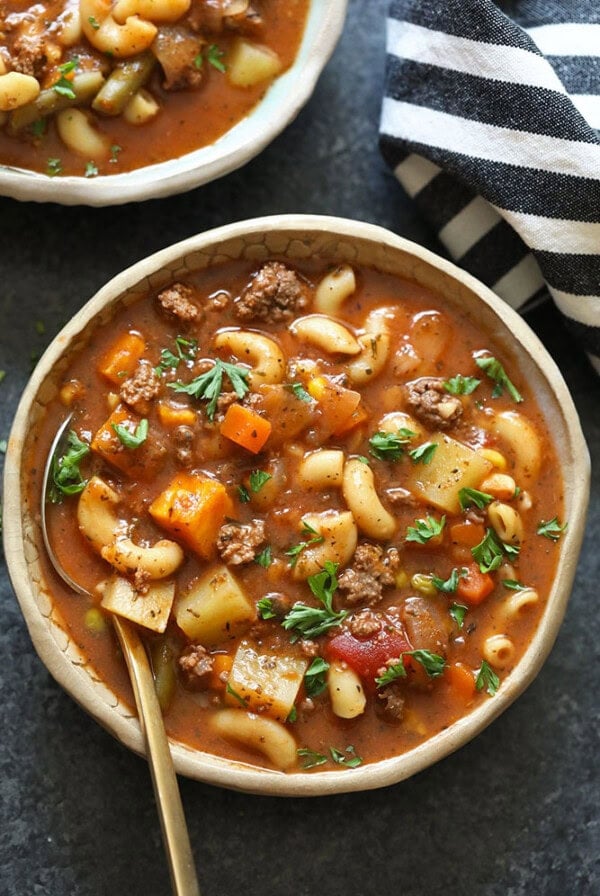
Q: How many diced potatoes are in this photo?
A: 5